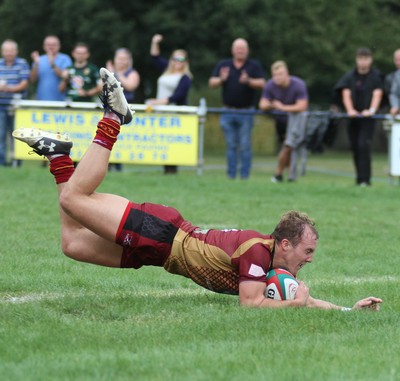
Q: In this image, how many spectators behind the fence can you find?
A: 9